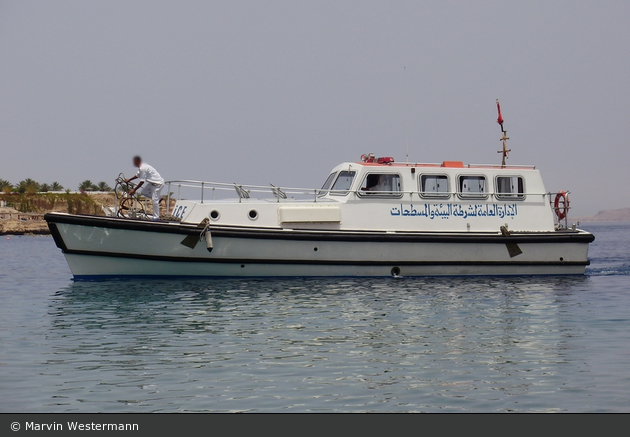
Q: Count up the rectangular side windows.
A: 4